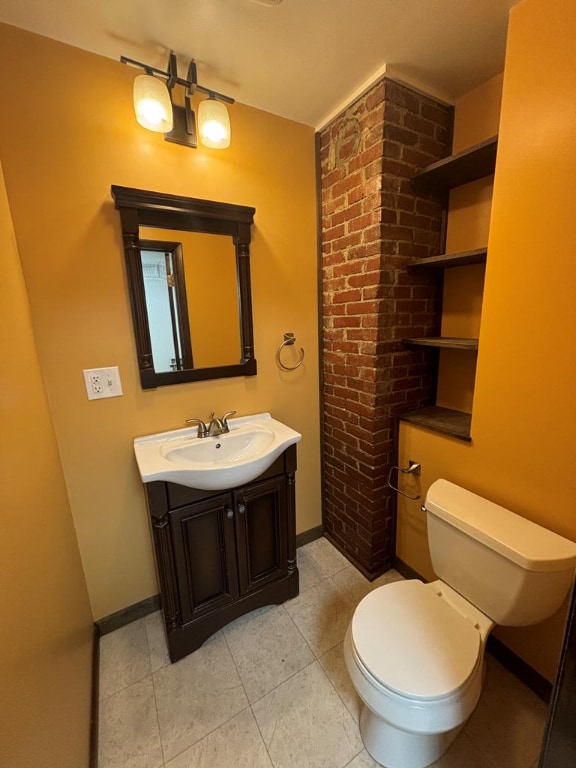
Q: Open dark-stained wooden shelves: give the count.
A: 4